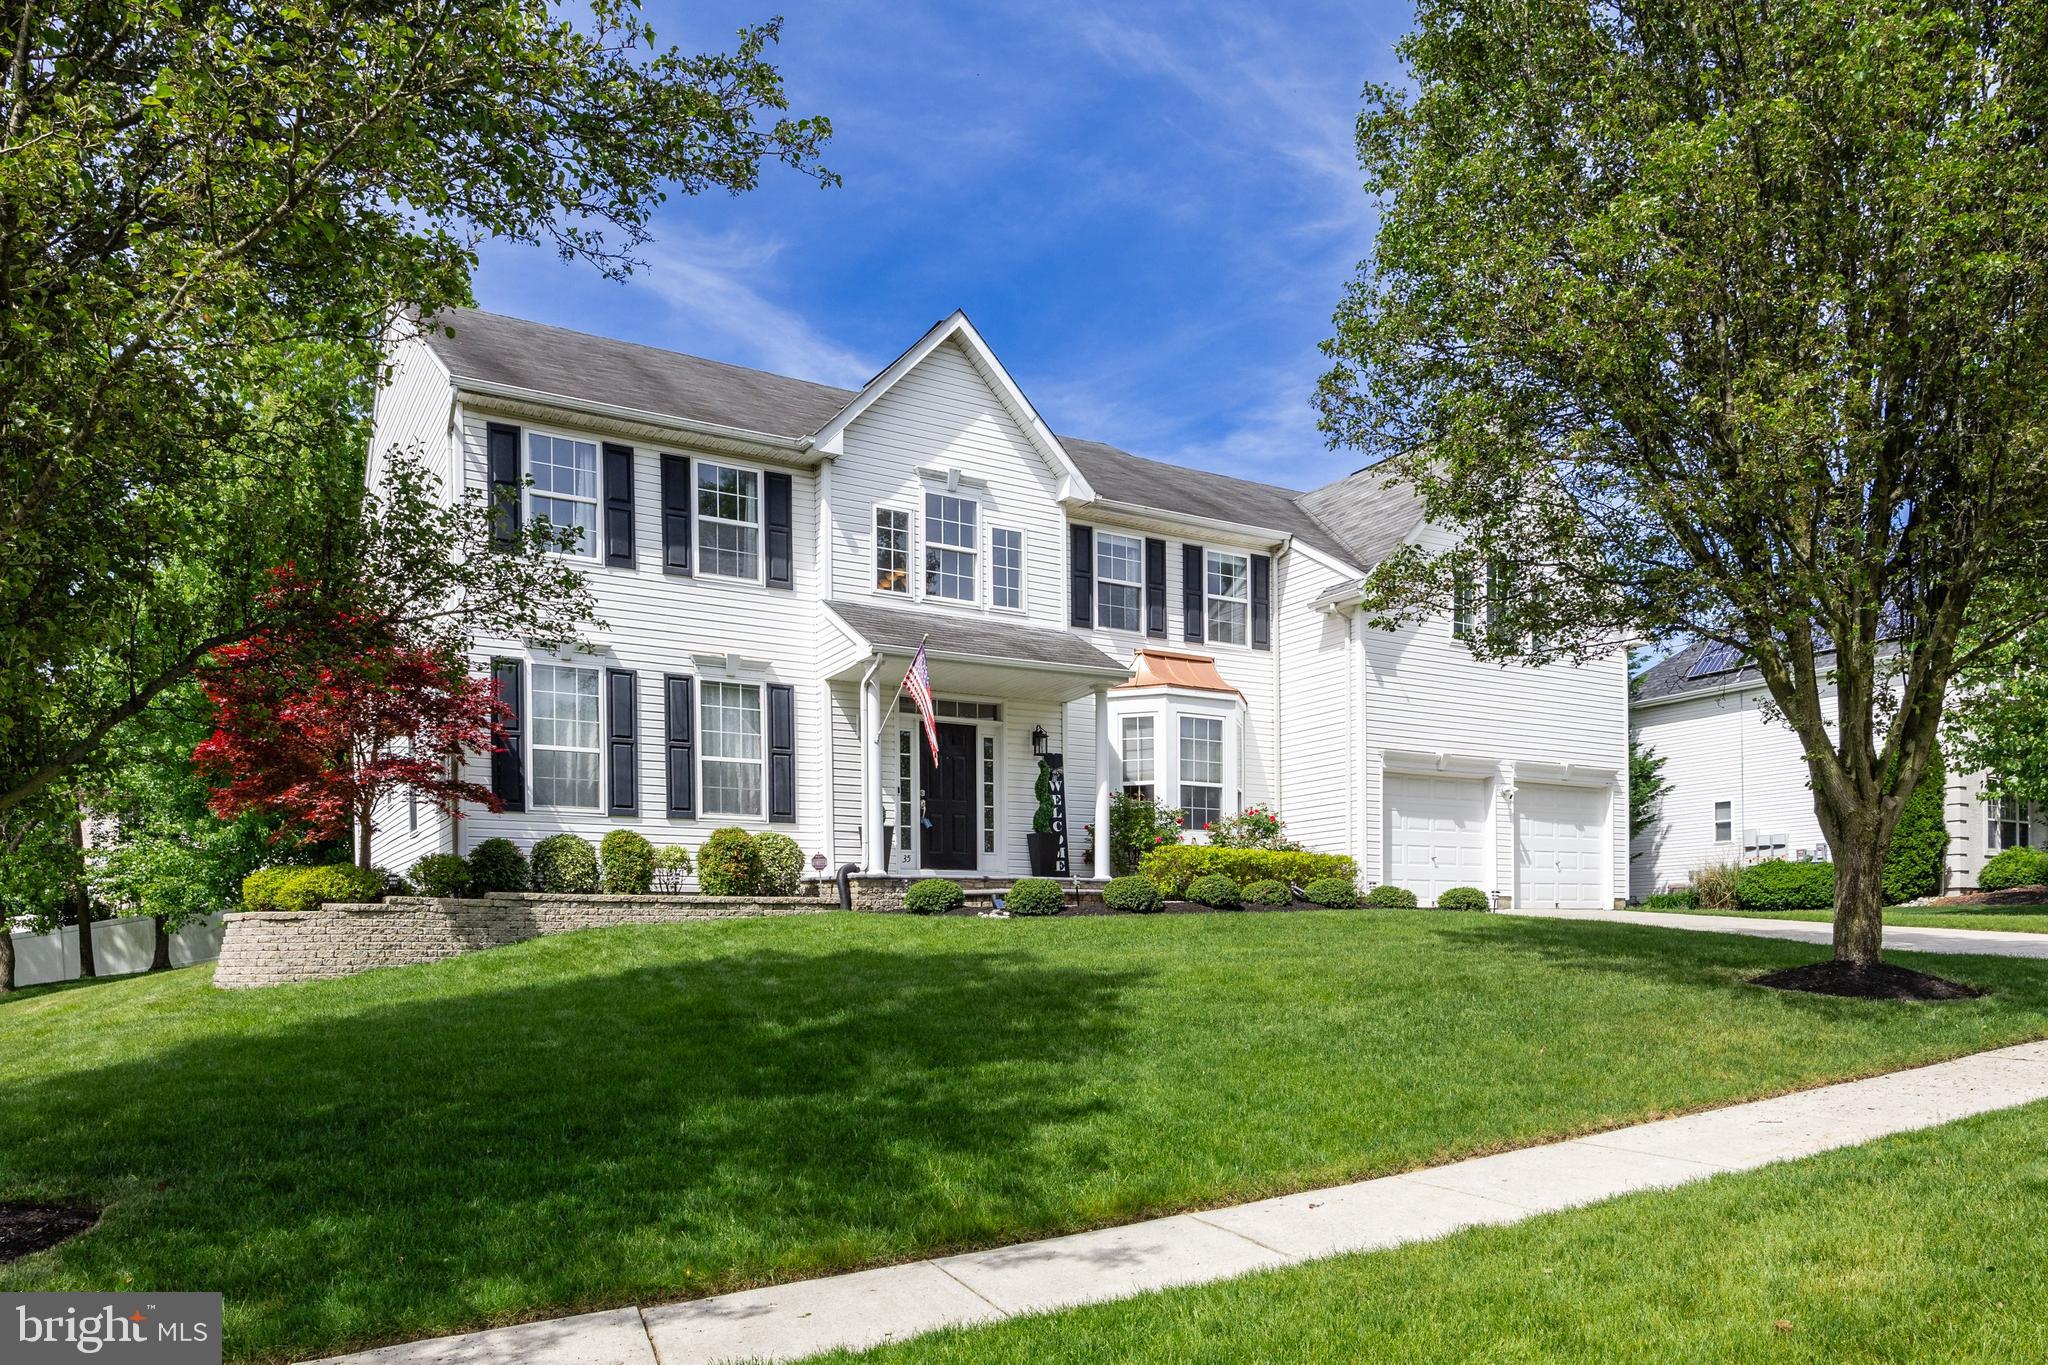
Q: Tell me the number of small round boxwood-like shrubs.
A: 8